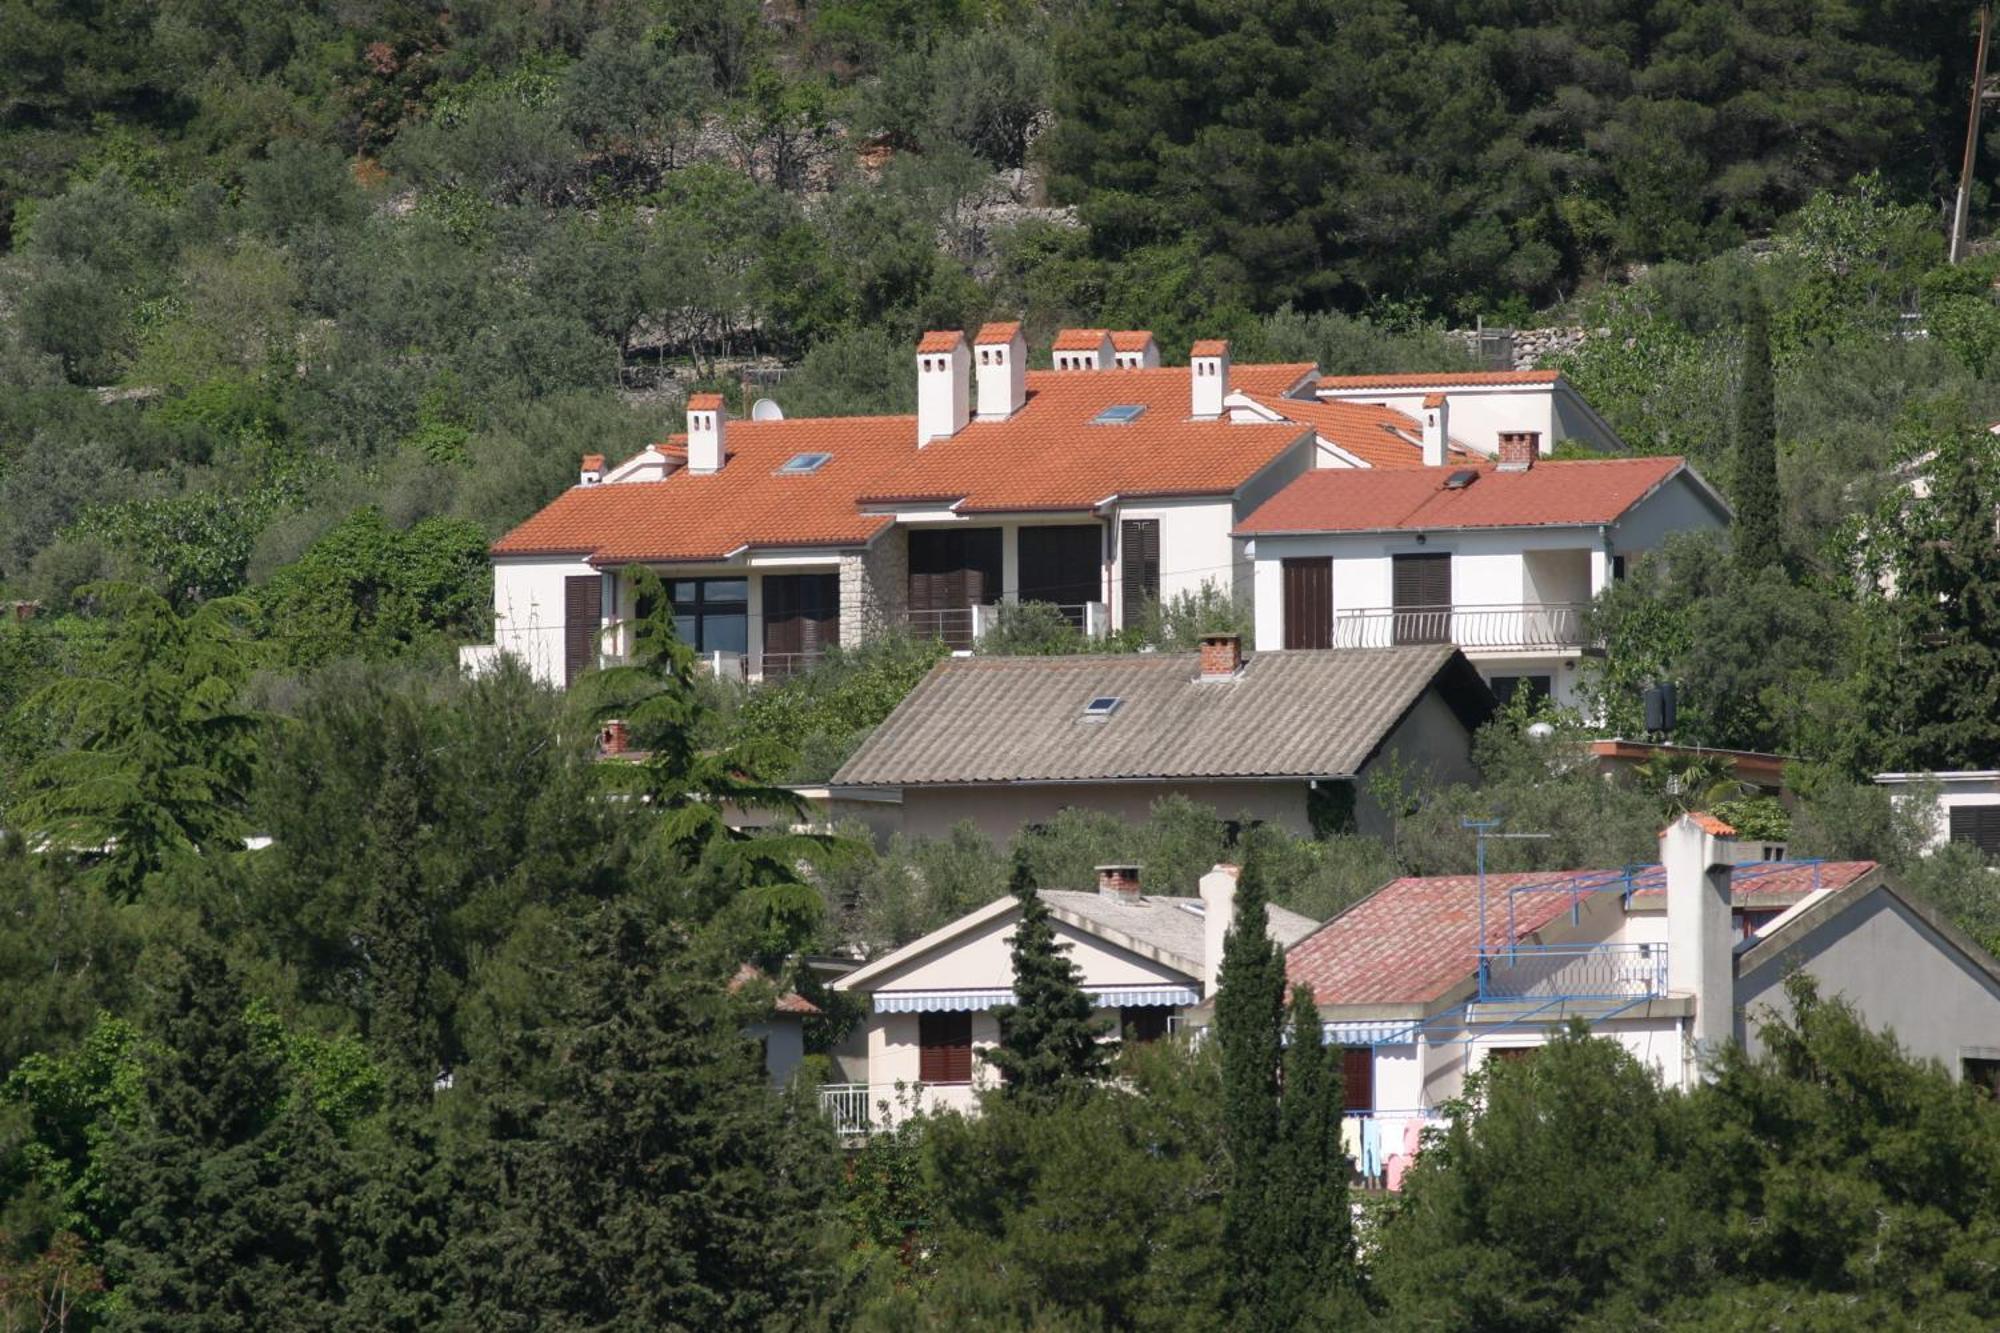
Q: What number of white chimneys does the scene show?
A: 10